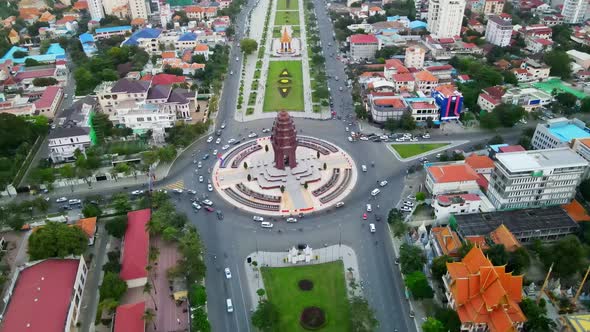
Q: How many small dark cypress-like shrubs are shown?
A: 7